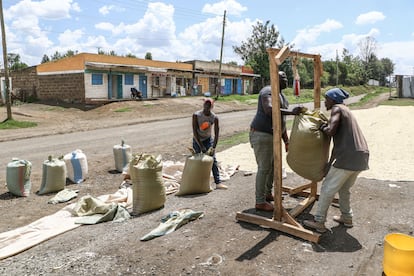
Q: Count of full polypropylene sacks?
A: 7